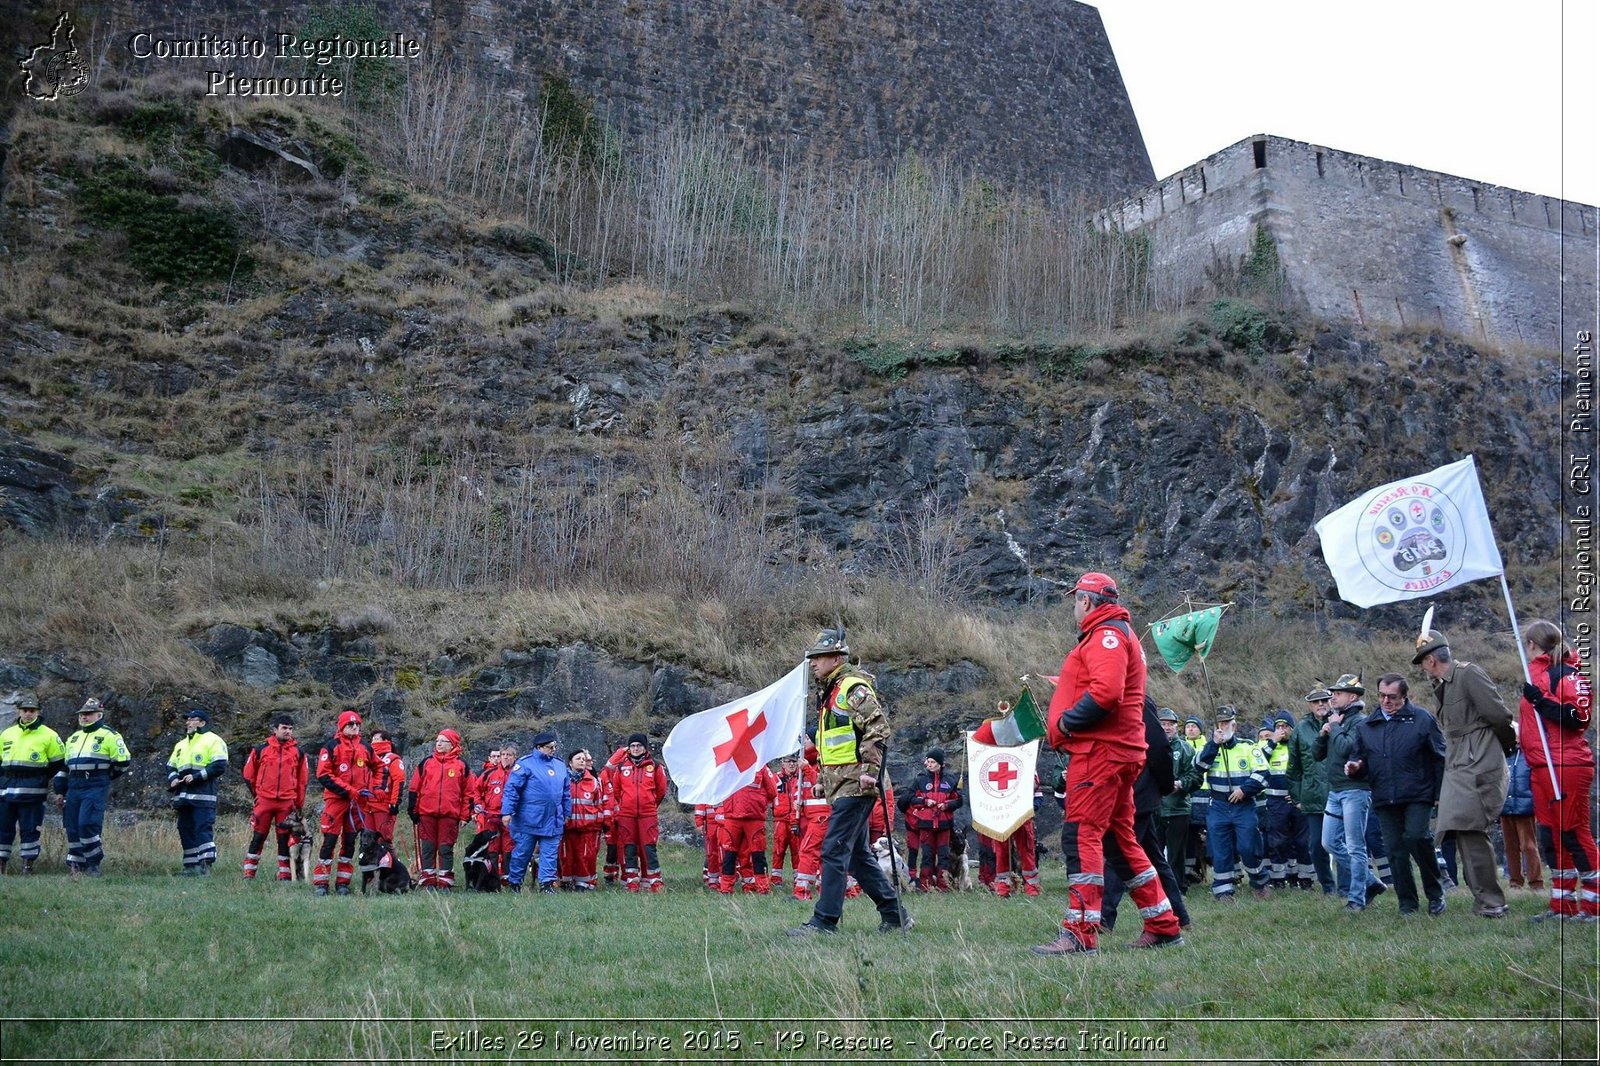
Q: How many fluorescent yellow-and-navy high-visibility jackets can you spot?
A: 7